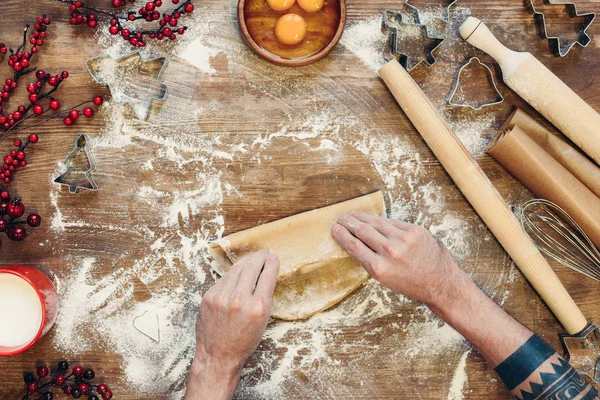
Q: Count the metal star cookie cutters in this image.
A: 2